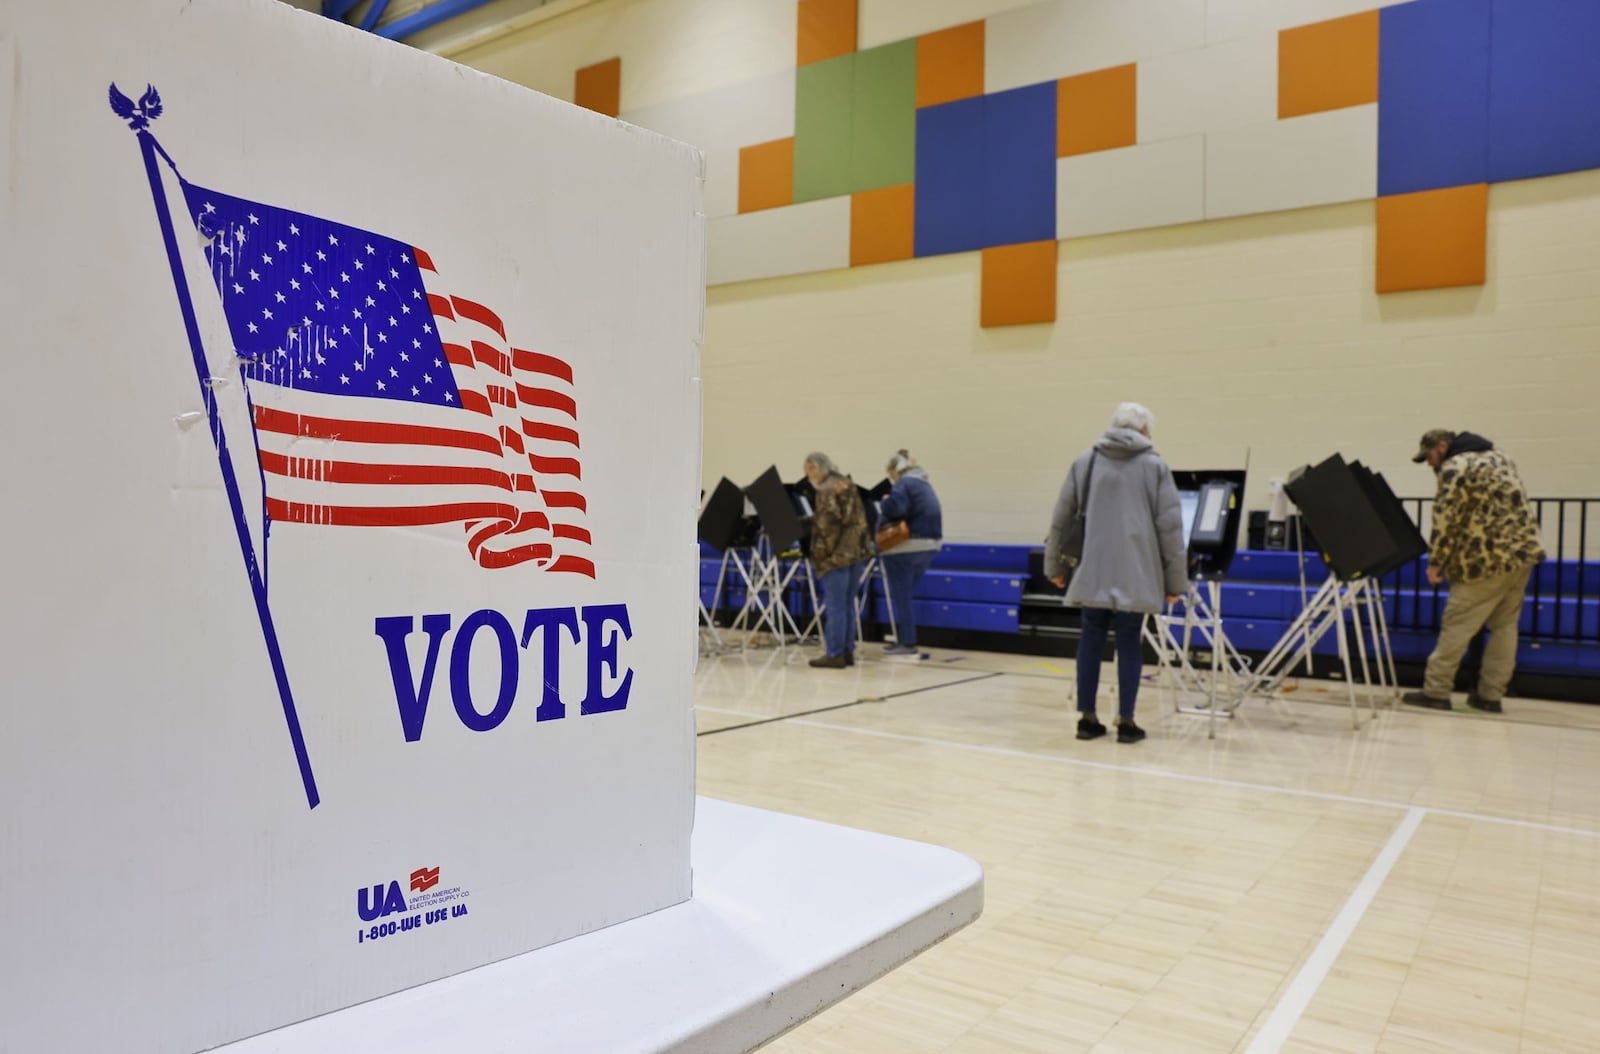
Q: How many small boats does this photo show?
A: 0